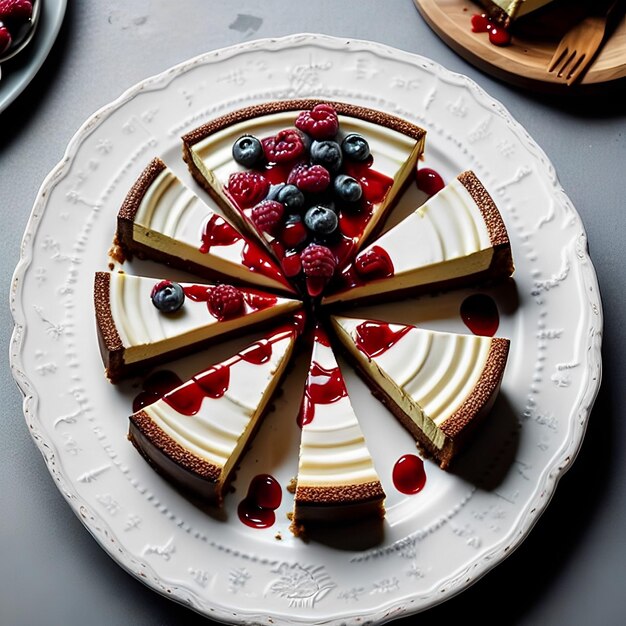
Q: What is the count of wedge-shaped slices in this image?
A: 7